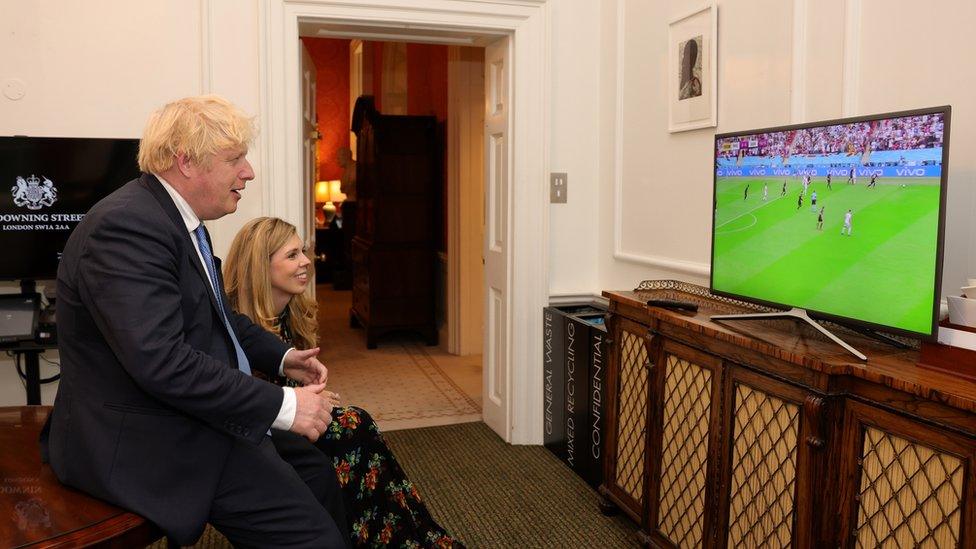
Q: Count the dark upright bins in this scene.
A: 3